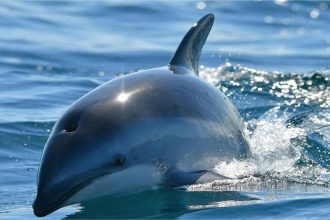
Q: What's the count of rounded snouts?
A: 1